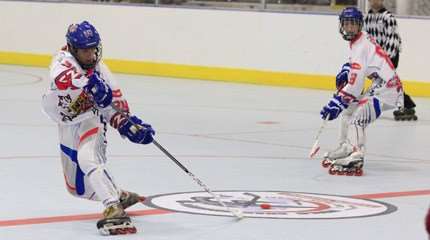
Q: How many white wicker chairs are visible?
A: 0